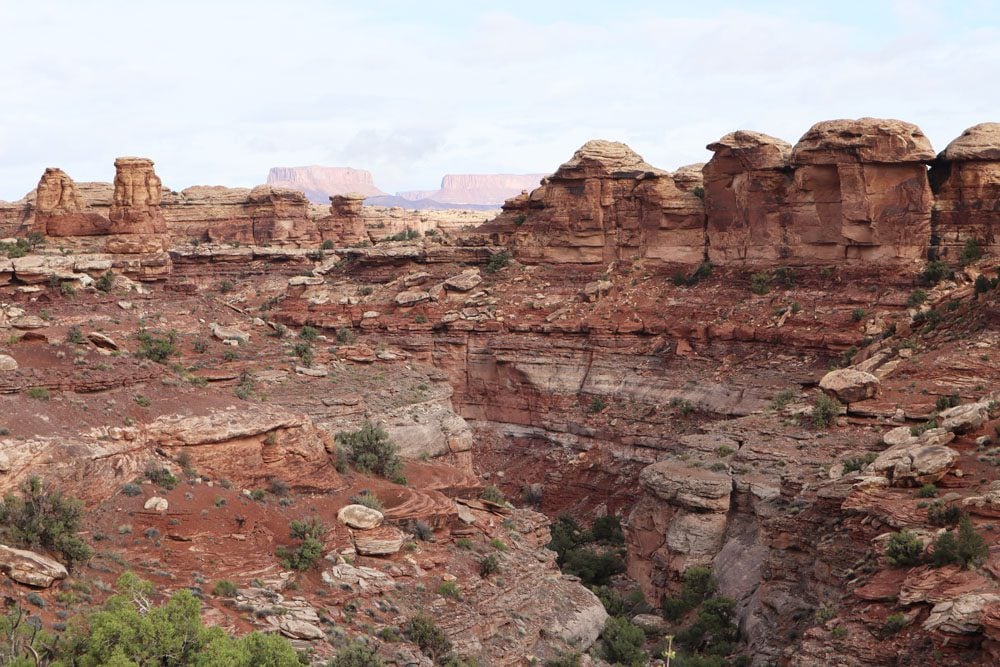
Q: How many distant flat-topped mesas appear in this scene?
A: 2